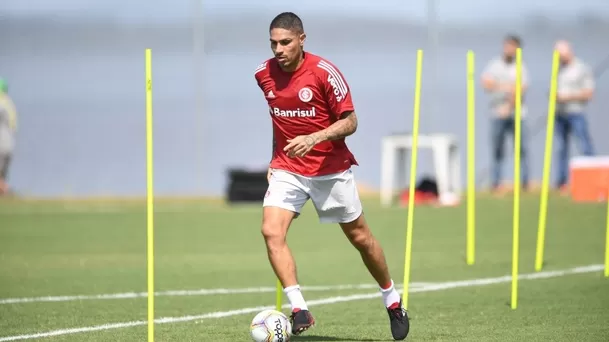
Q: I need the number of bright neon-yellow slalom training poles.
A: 7